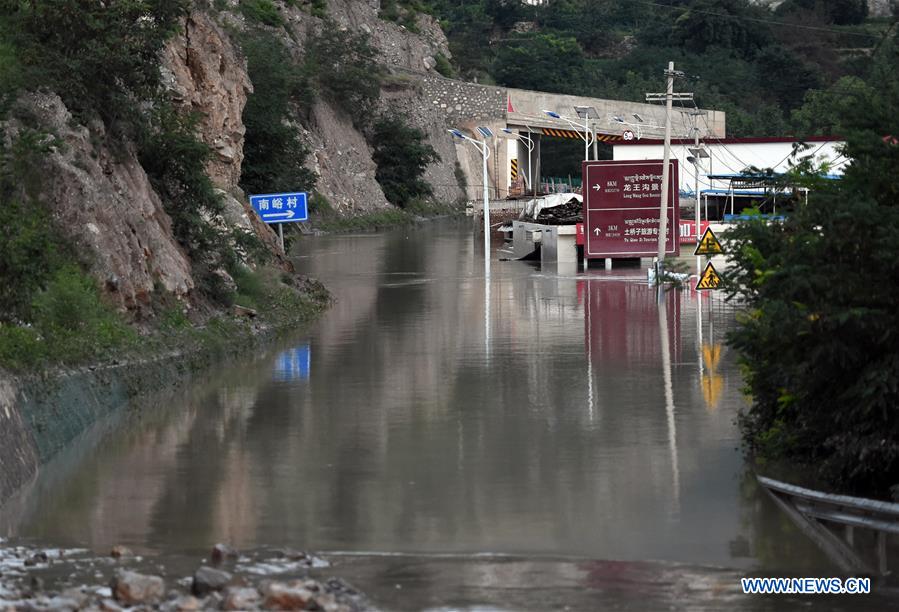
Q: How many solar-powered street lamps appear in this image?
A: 5